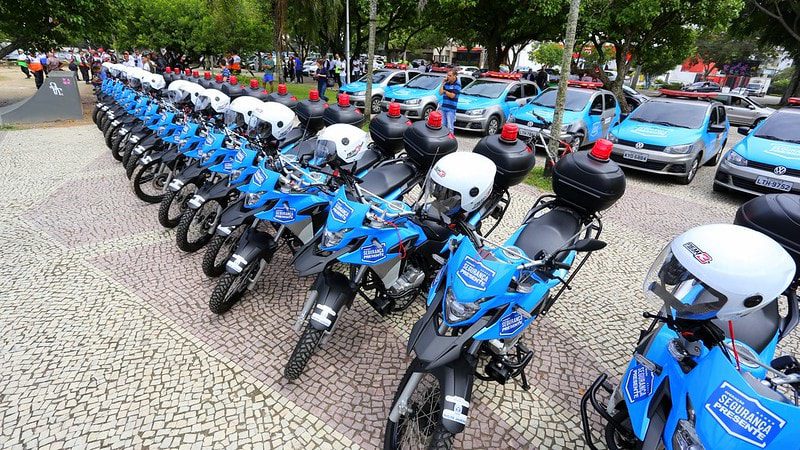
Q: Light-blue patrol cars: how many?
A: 6